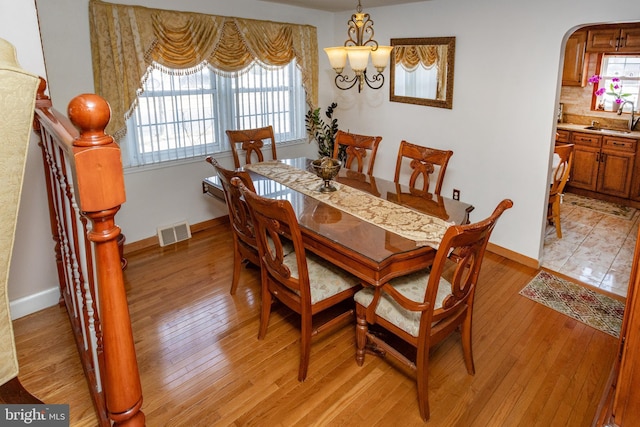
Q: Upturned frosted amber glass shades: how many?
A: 3